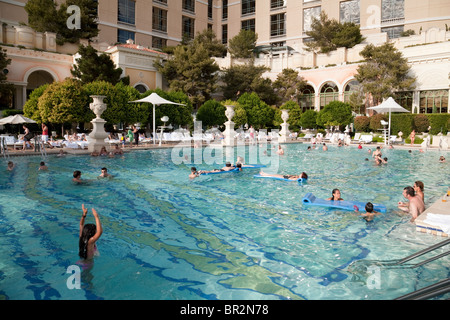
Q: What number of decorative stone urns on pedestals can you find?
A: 3